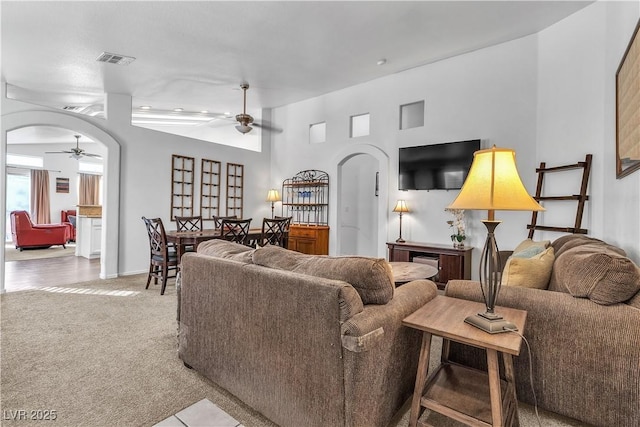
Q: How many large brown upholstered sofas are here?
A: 2